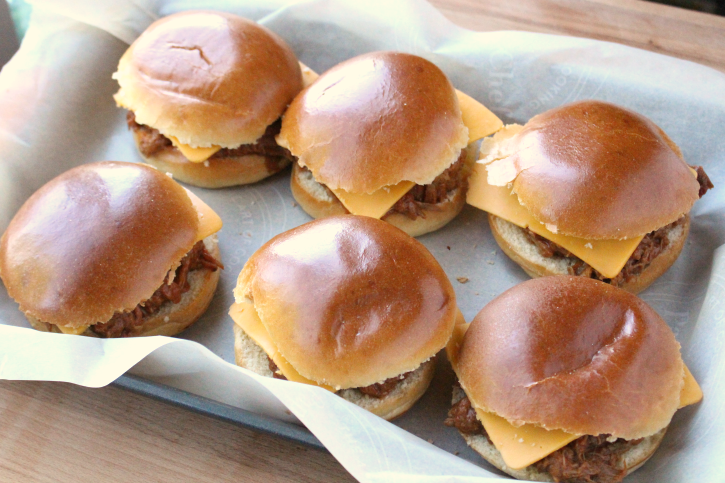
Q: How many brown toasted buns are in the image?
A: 6